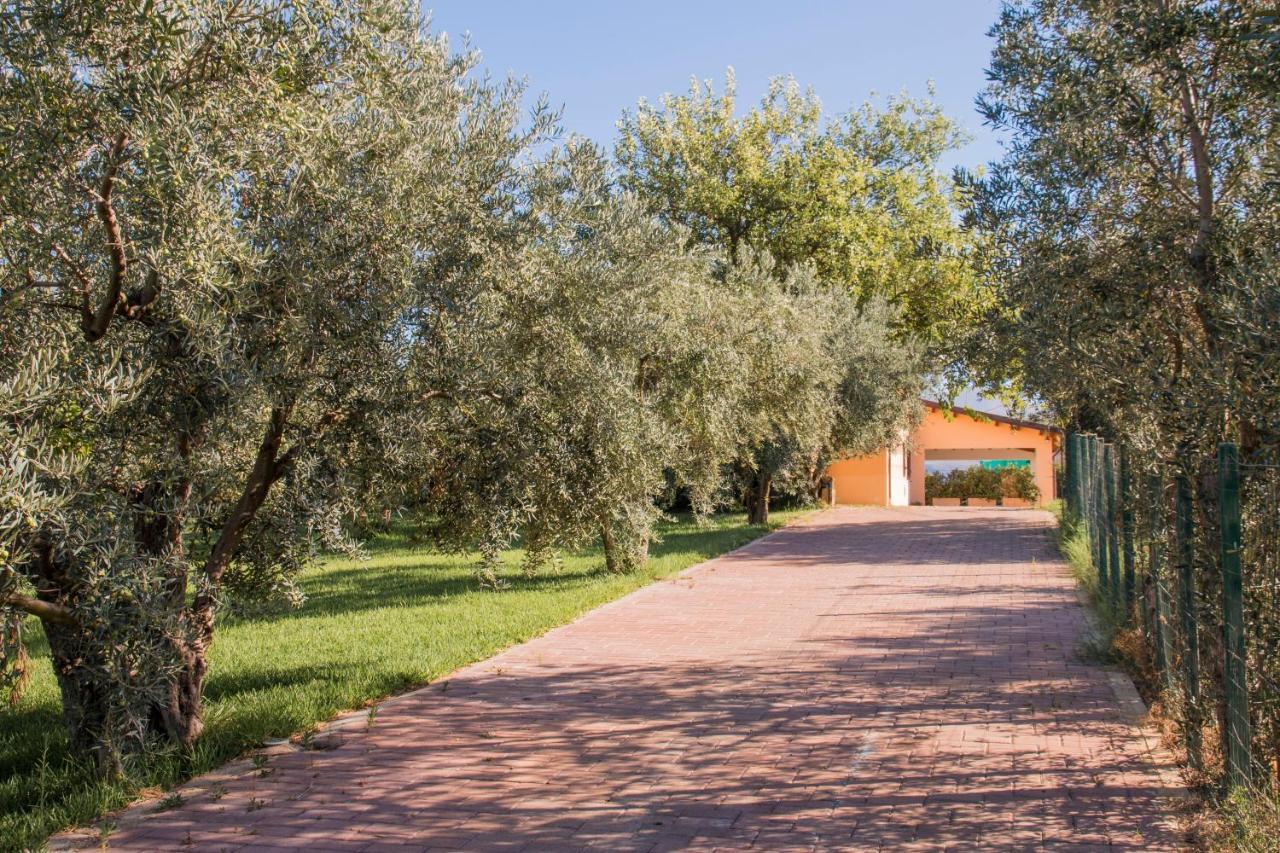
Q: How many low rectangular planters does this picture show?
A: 3